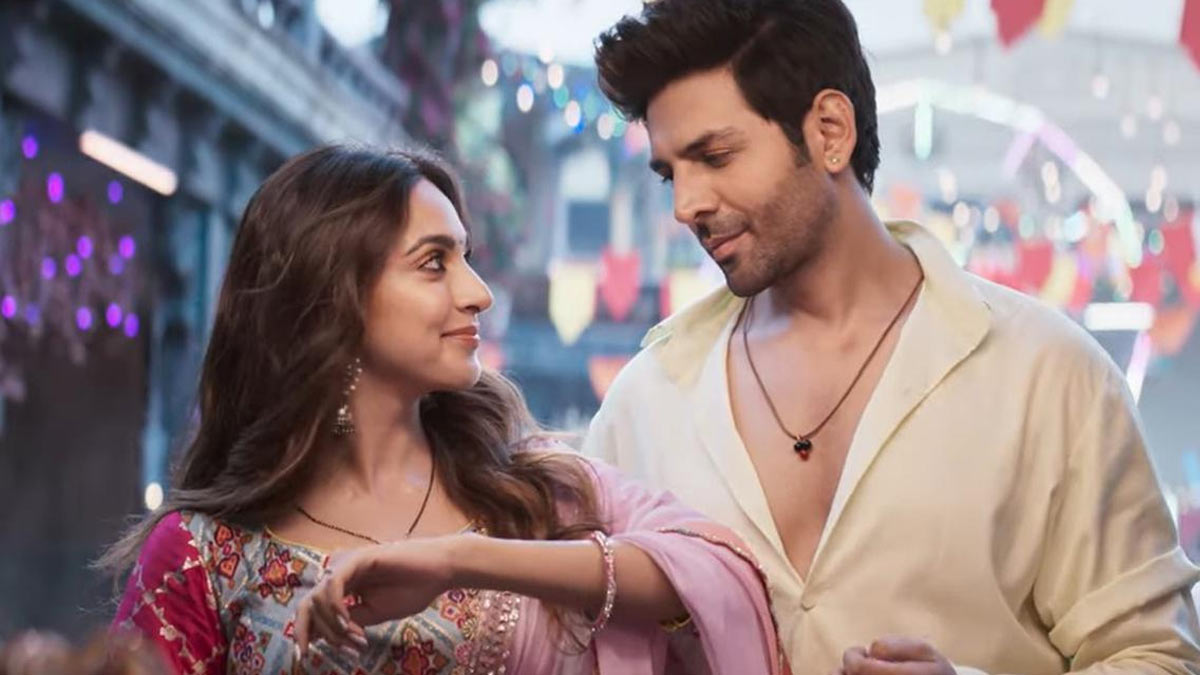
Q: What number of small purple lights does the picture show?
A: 14